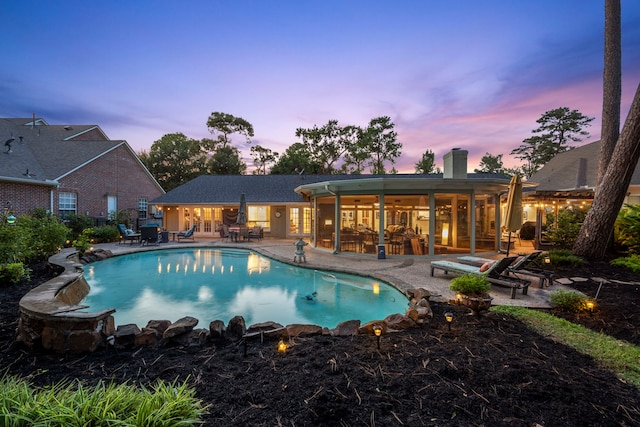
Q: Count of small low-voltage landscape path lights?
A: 11